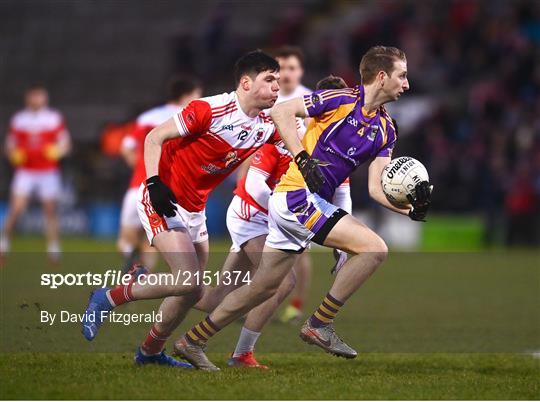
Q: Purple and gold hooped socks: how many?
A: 2